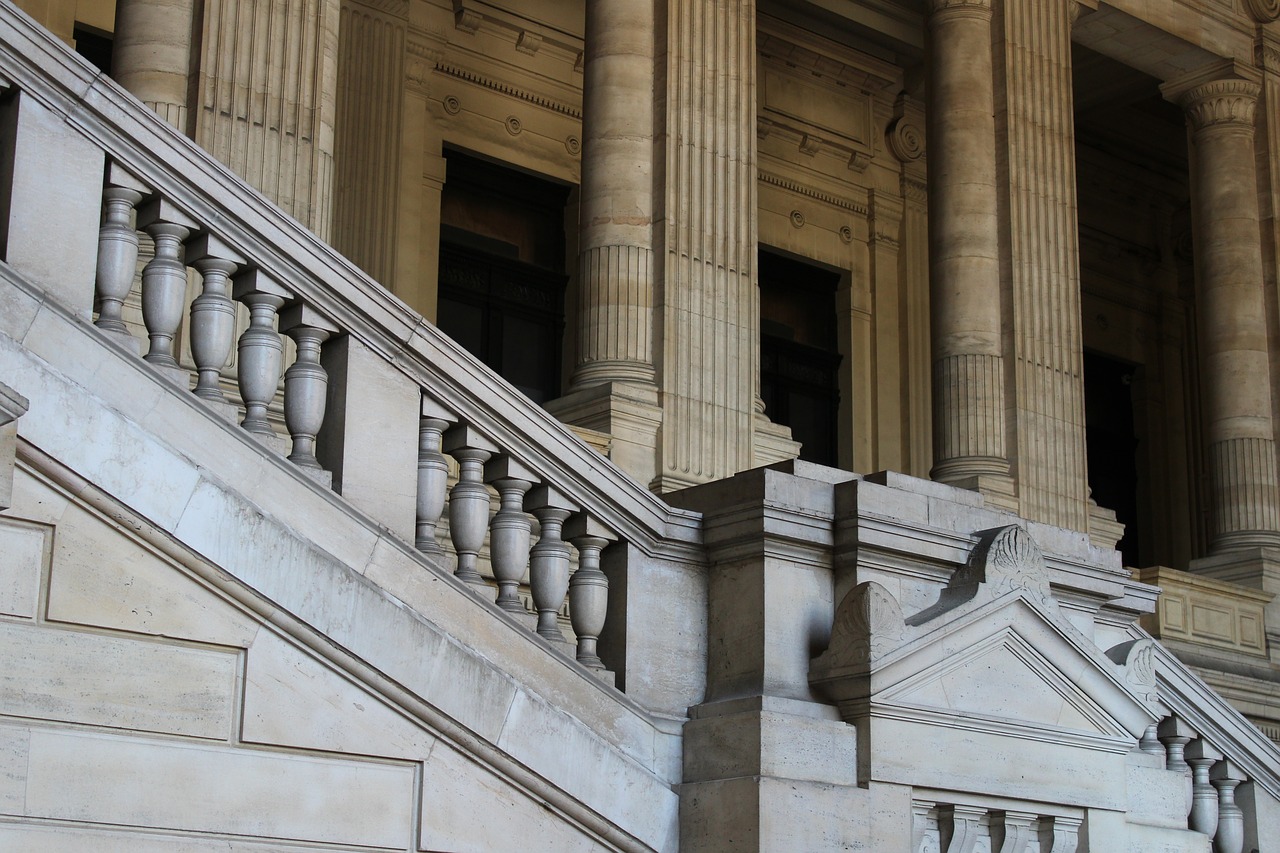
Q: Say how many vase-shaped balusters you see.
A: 14